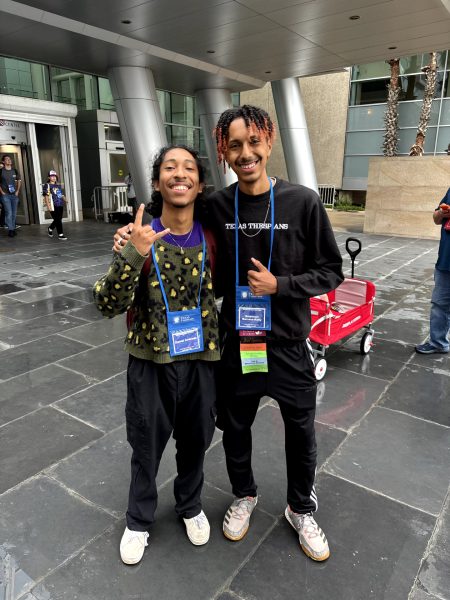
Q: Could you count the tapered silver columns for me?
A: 3